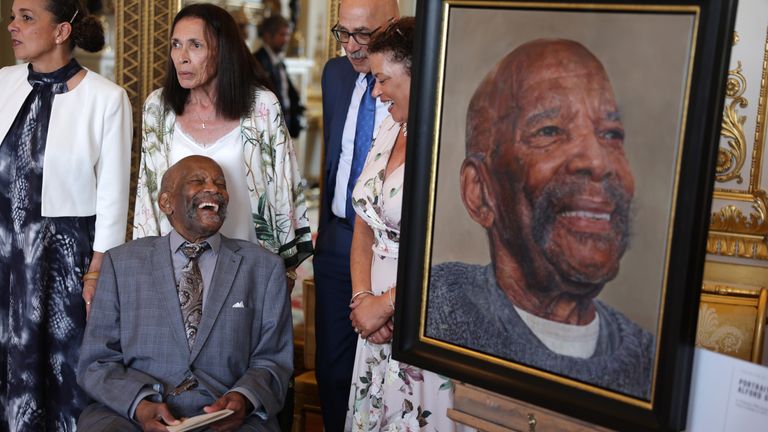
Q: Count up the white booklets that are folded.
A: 1